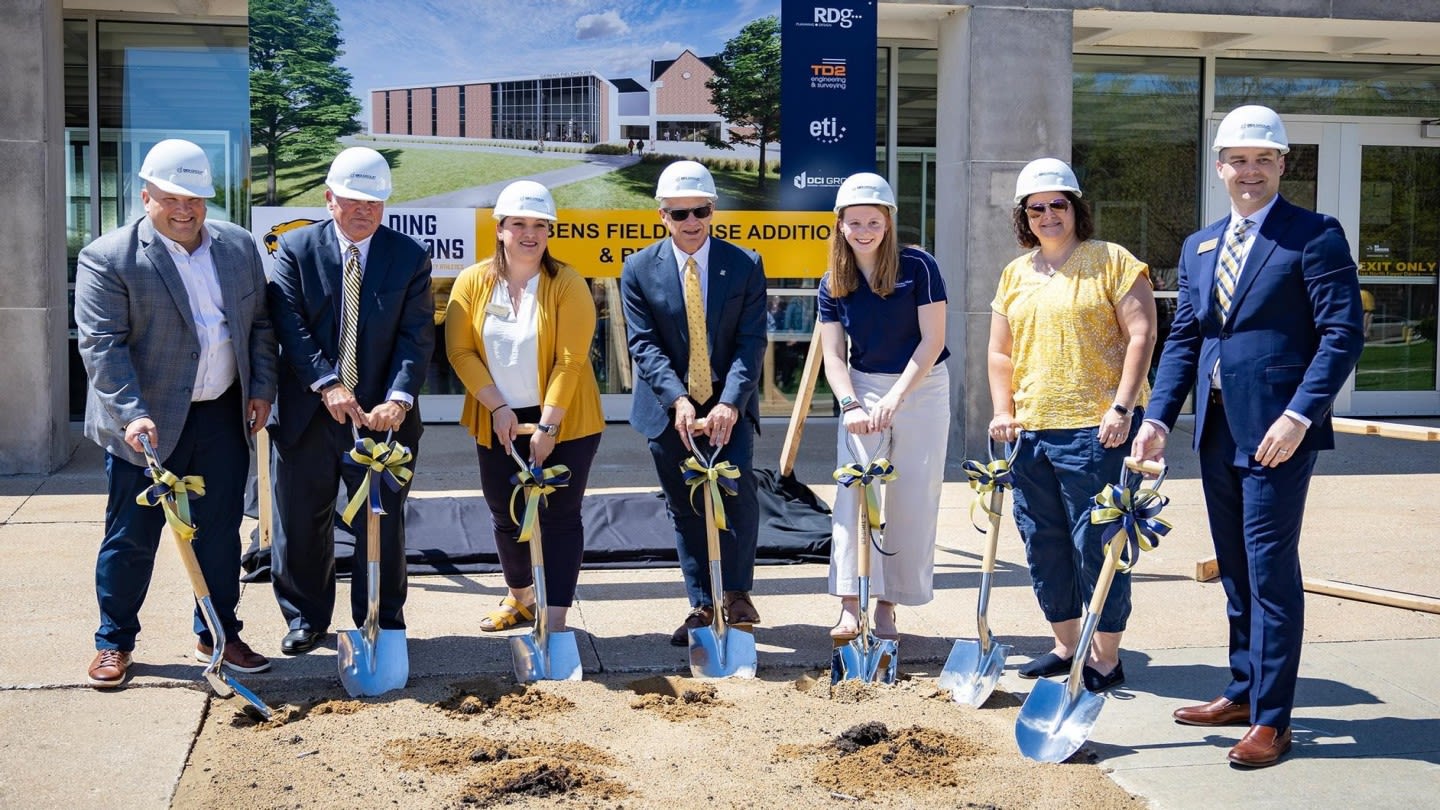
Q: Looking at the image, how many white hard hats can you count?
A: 7